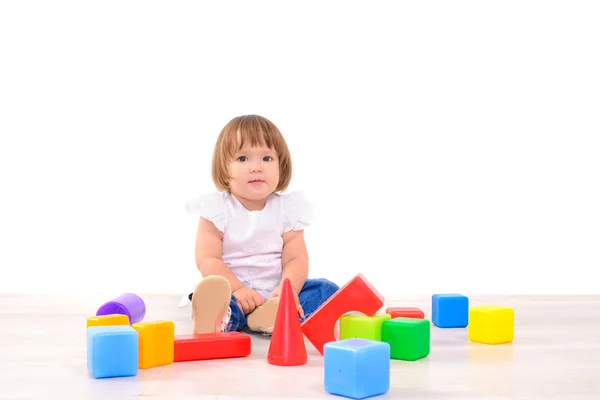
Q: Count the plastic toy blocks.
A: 13